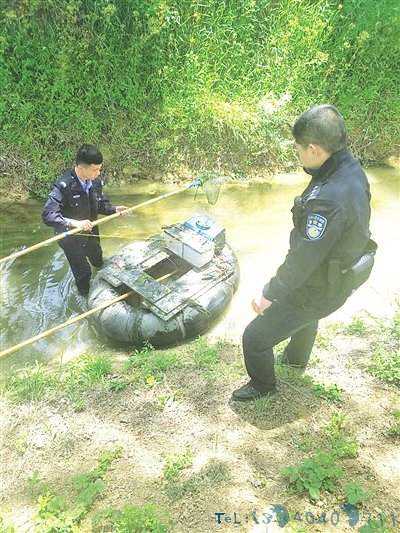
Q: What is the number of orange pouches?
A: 0